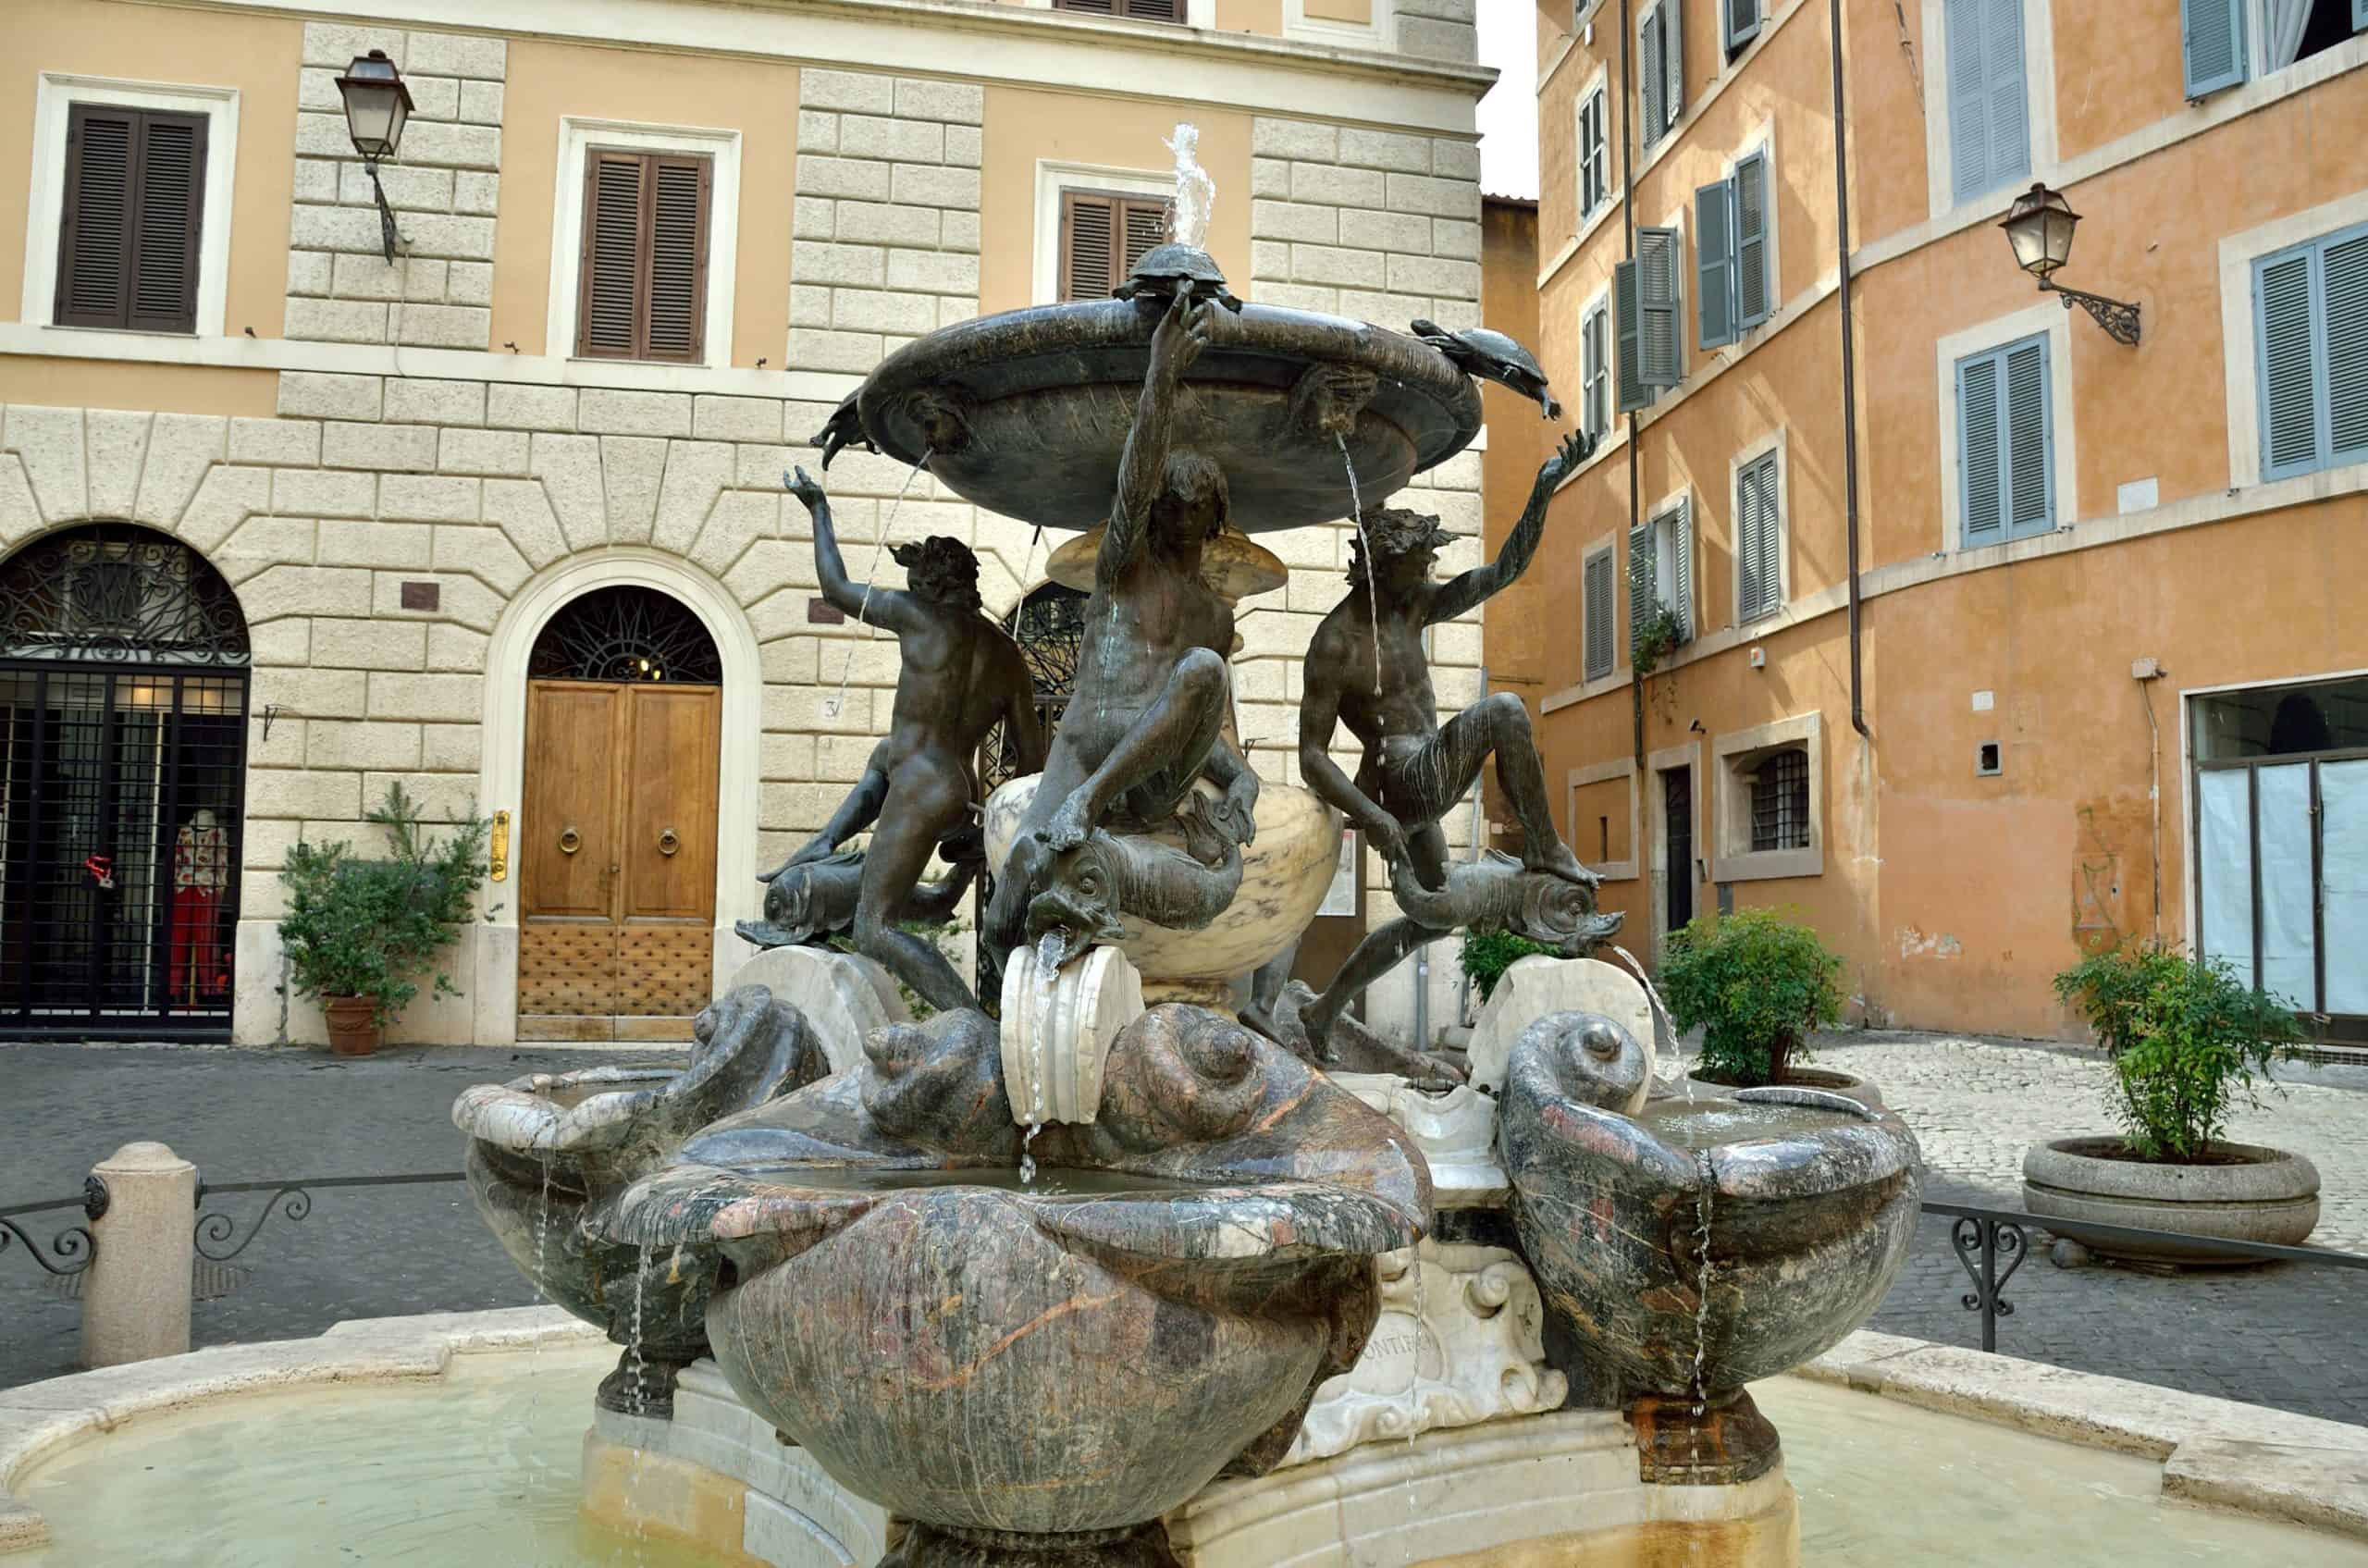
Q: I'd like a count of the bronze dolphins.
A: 3